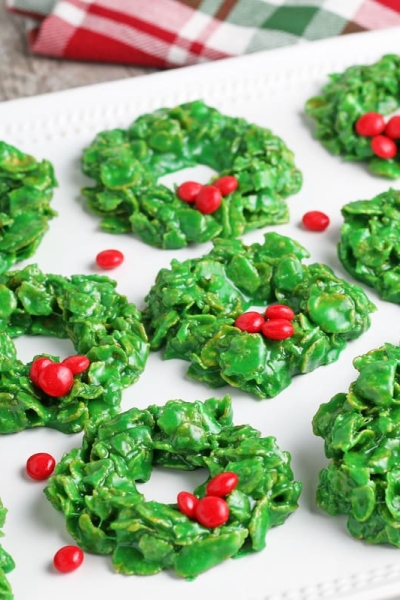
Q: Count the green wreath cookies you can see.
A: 9